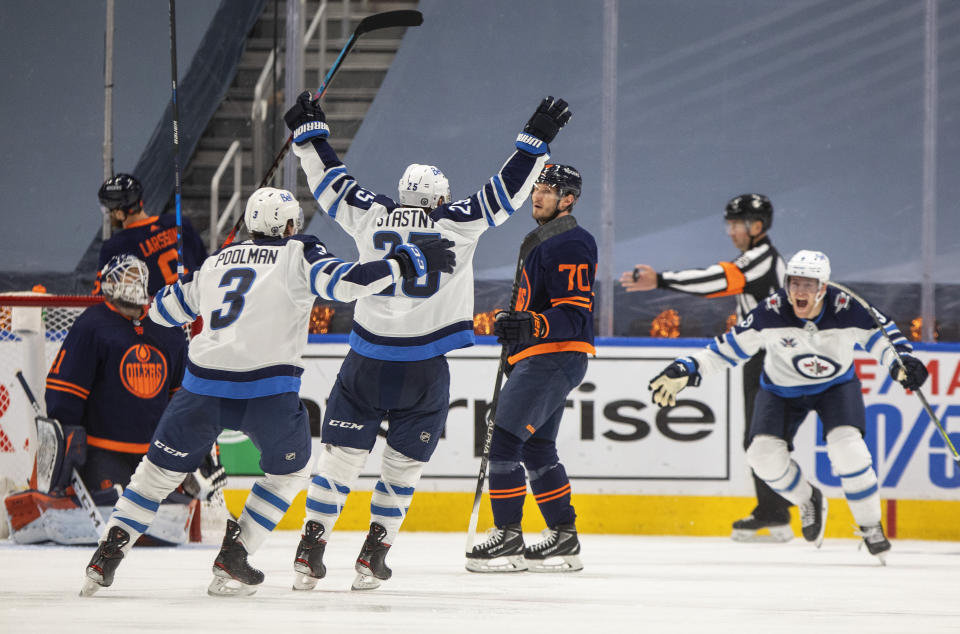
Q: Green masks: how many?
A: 0